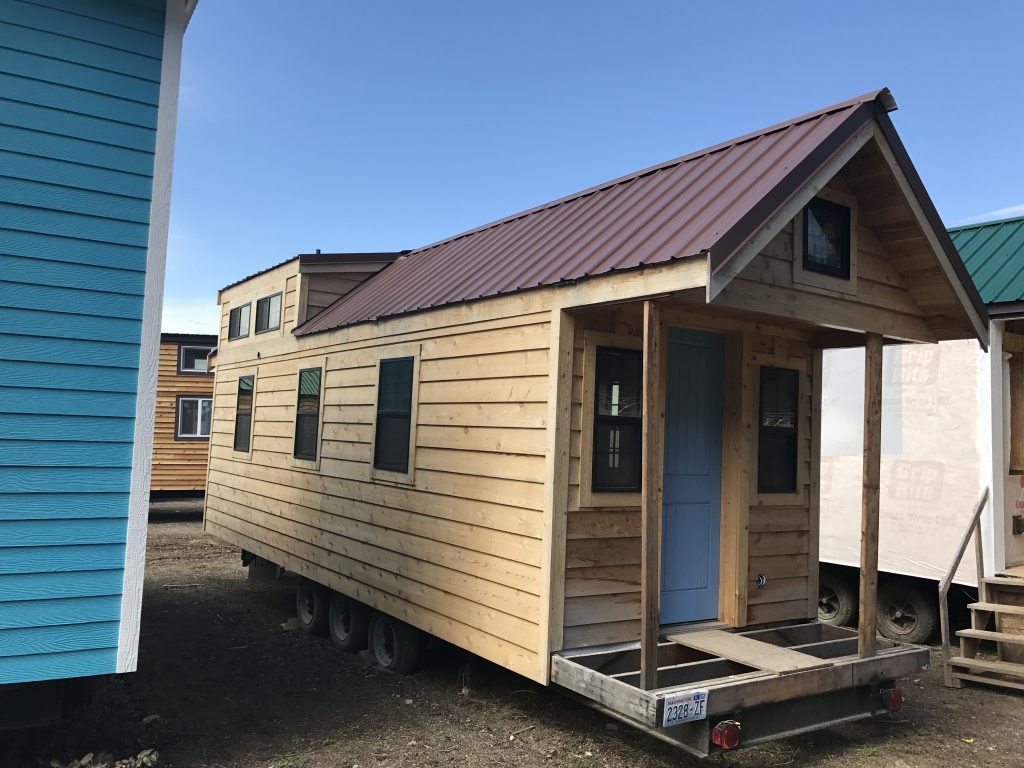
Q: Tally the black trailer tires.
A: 5